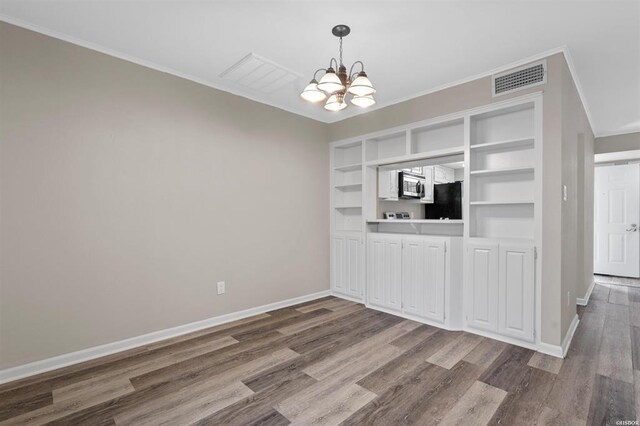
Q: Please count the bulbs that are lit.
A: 5